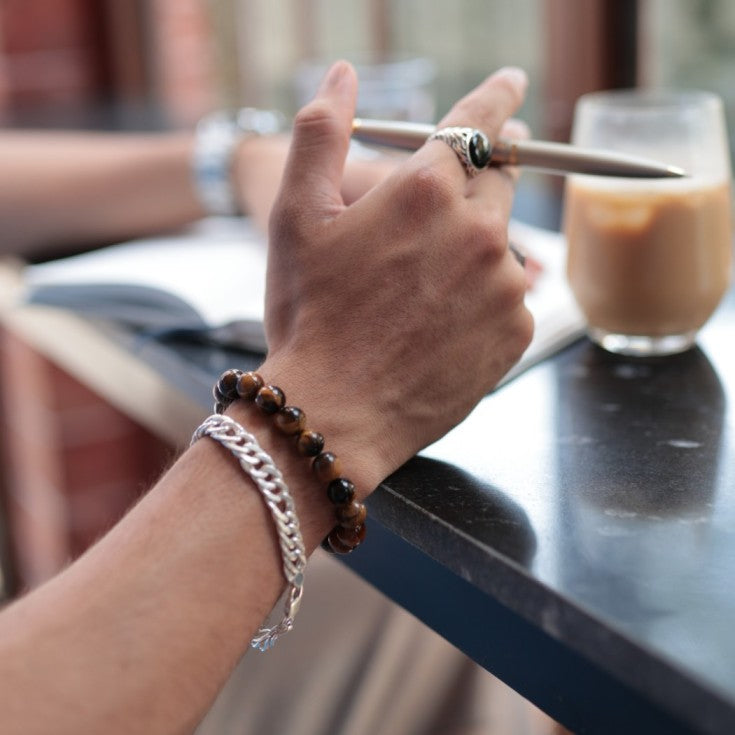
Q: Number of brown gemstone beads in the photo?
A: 13